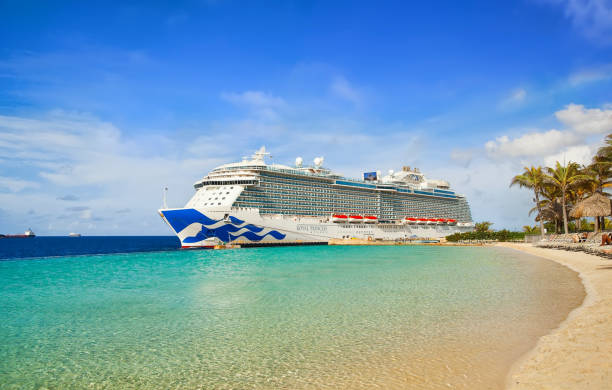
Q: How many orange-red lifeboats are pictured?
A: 8